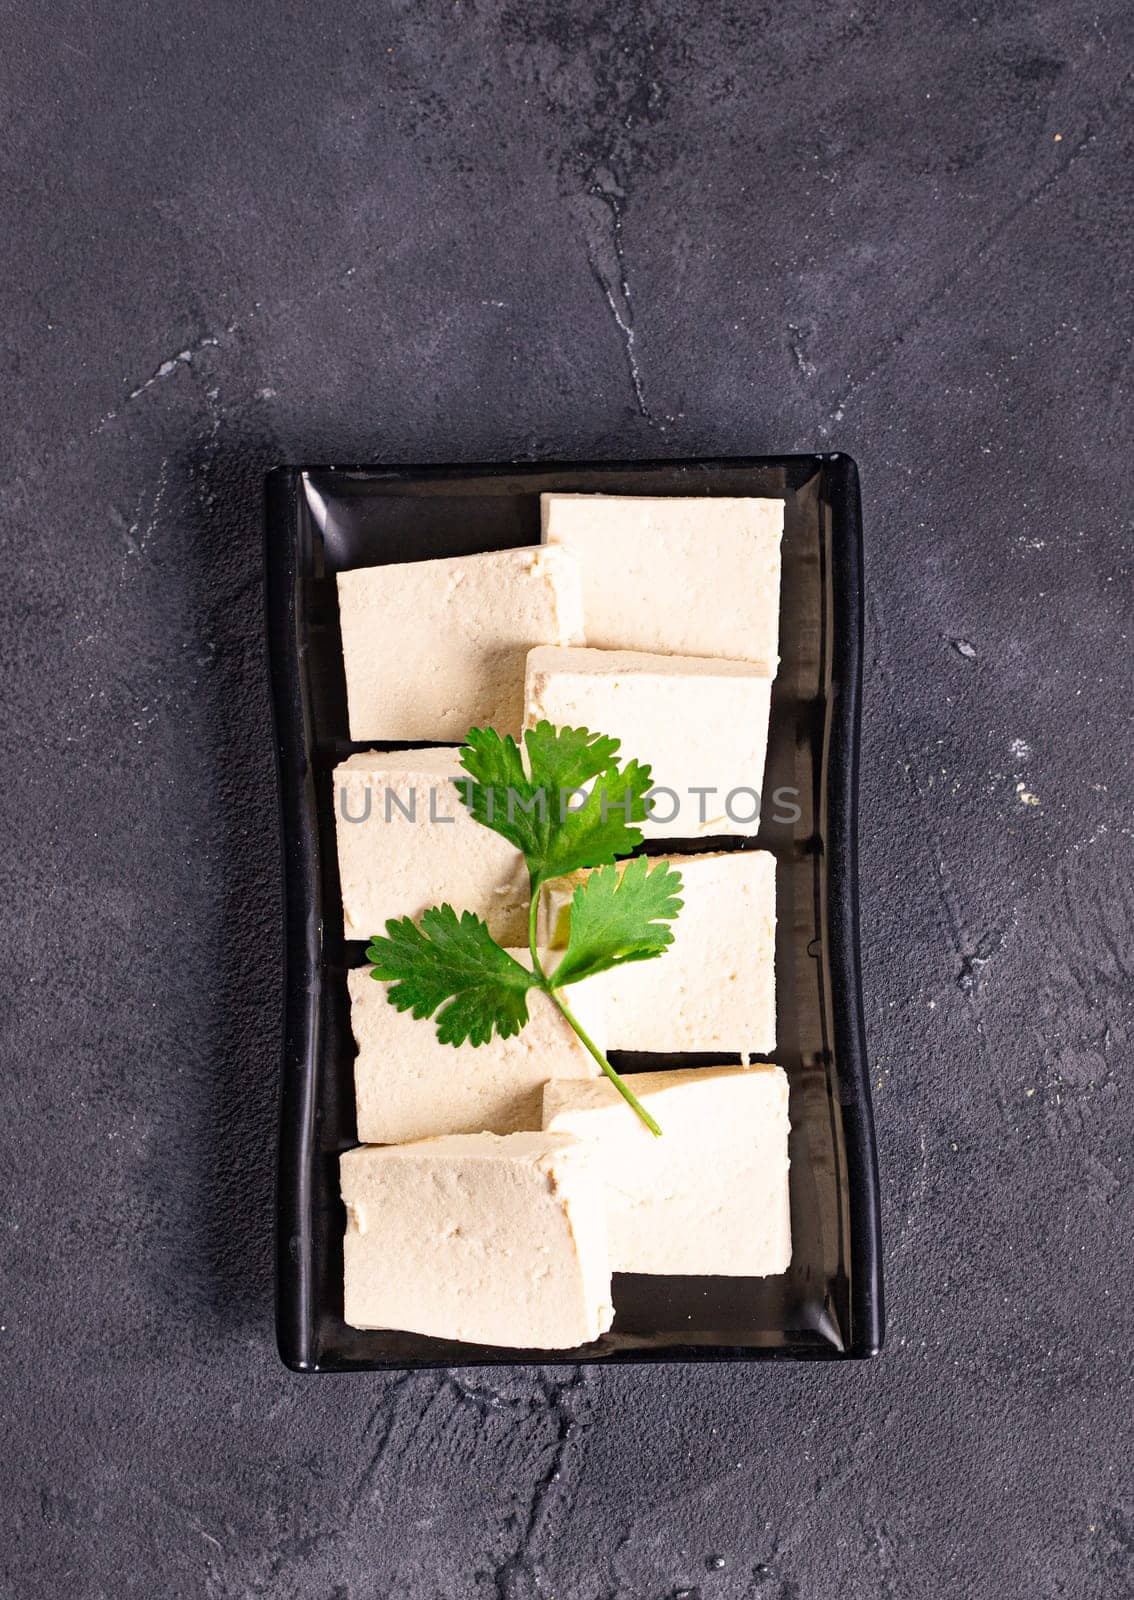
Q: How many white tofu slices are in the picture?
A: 8